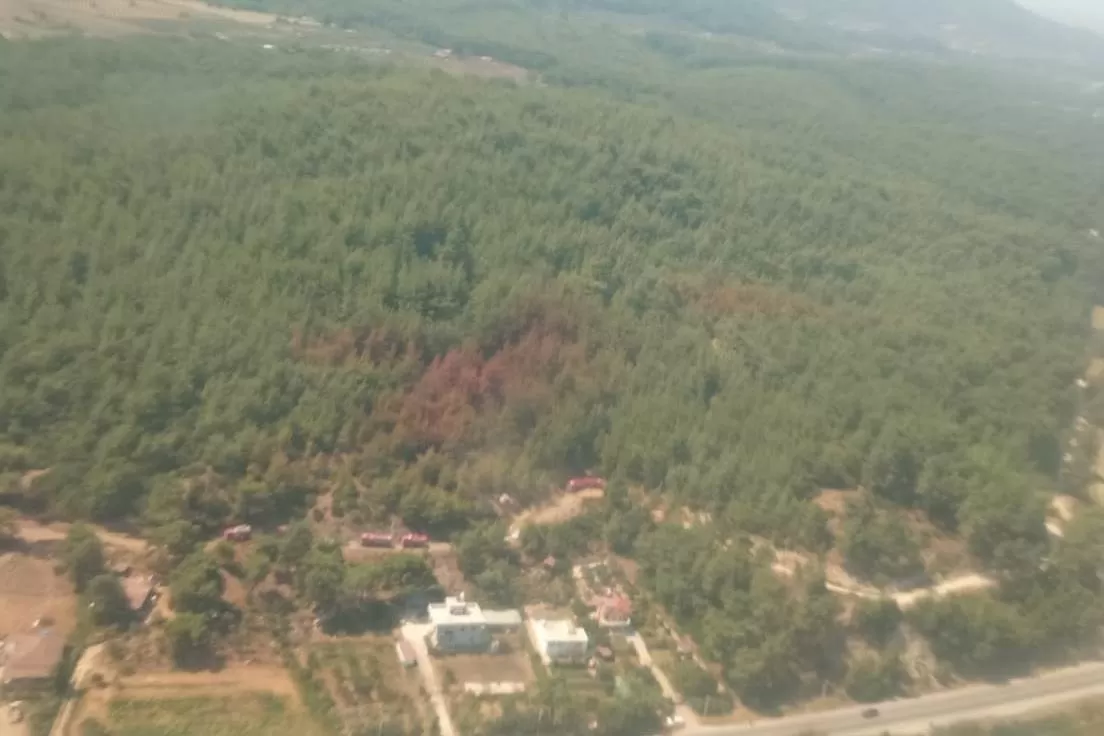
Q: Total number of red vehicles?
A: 4